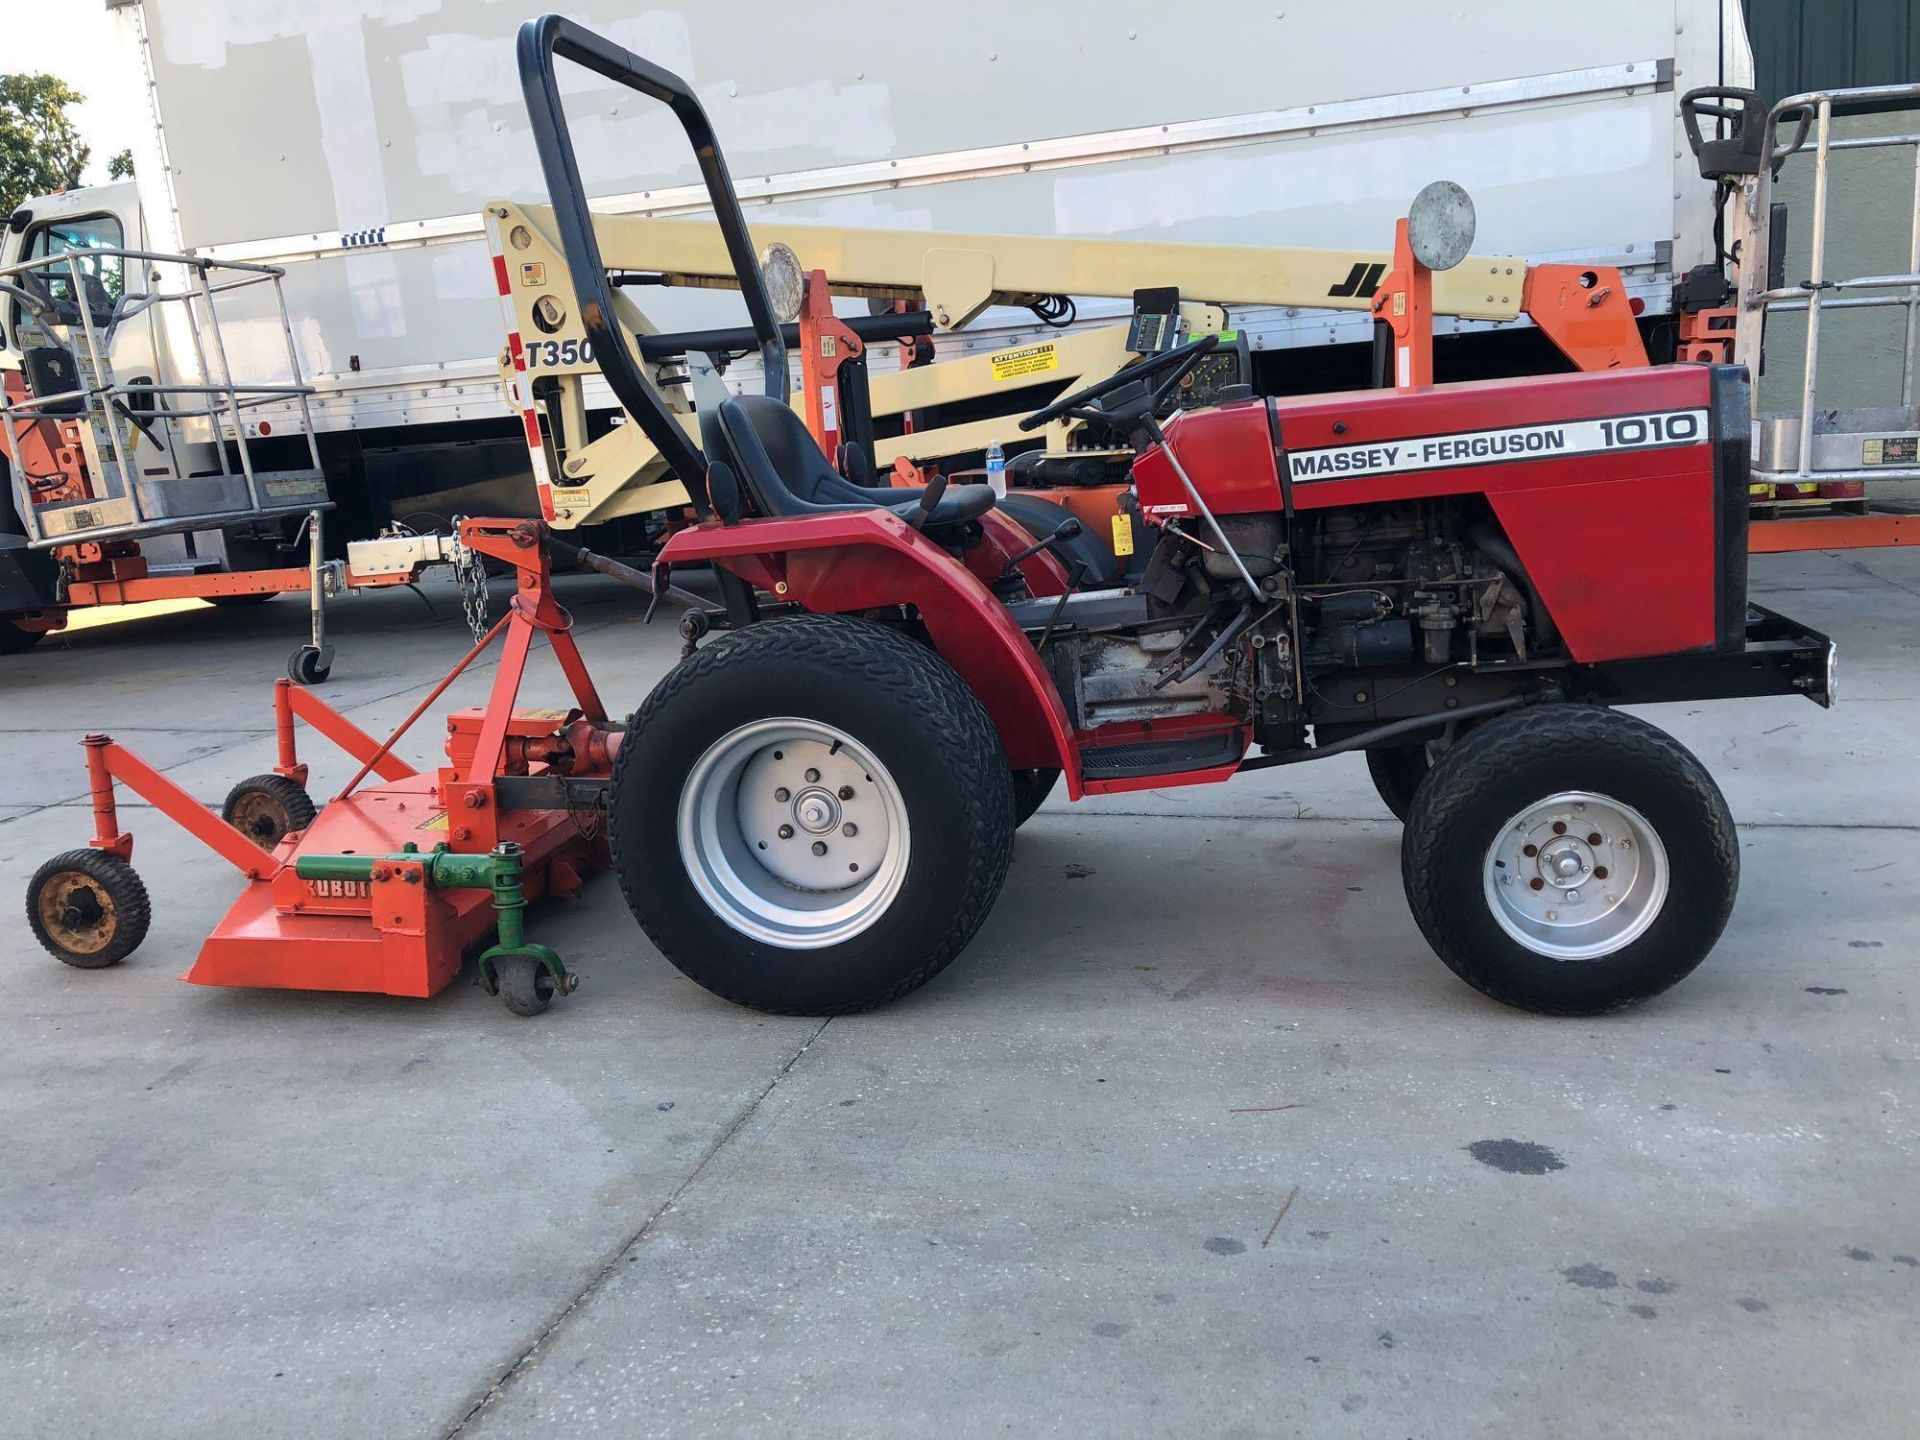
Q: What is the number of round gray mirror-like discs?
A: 2